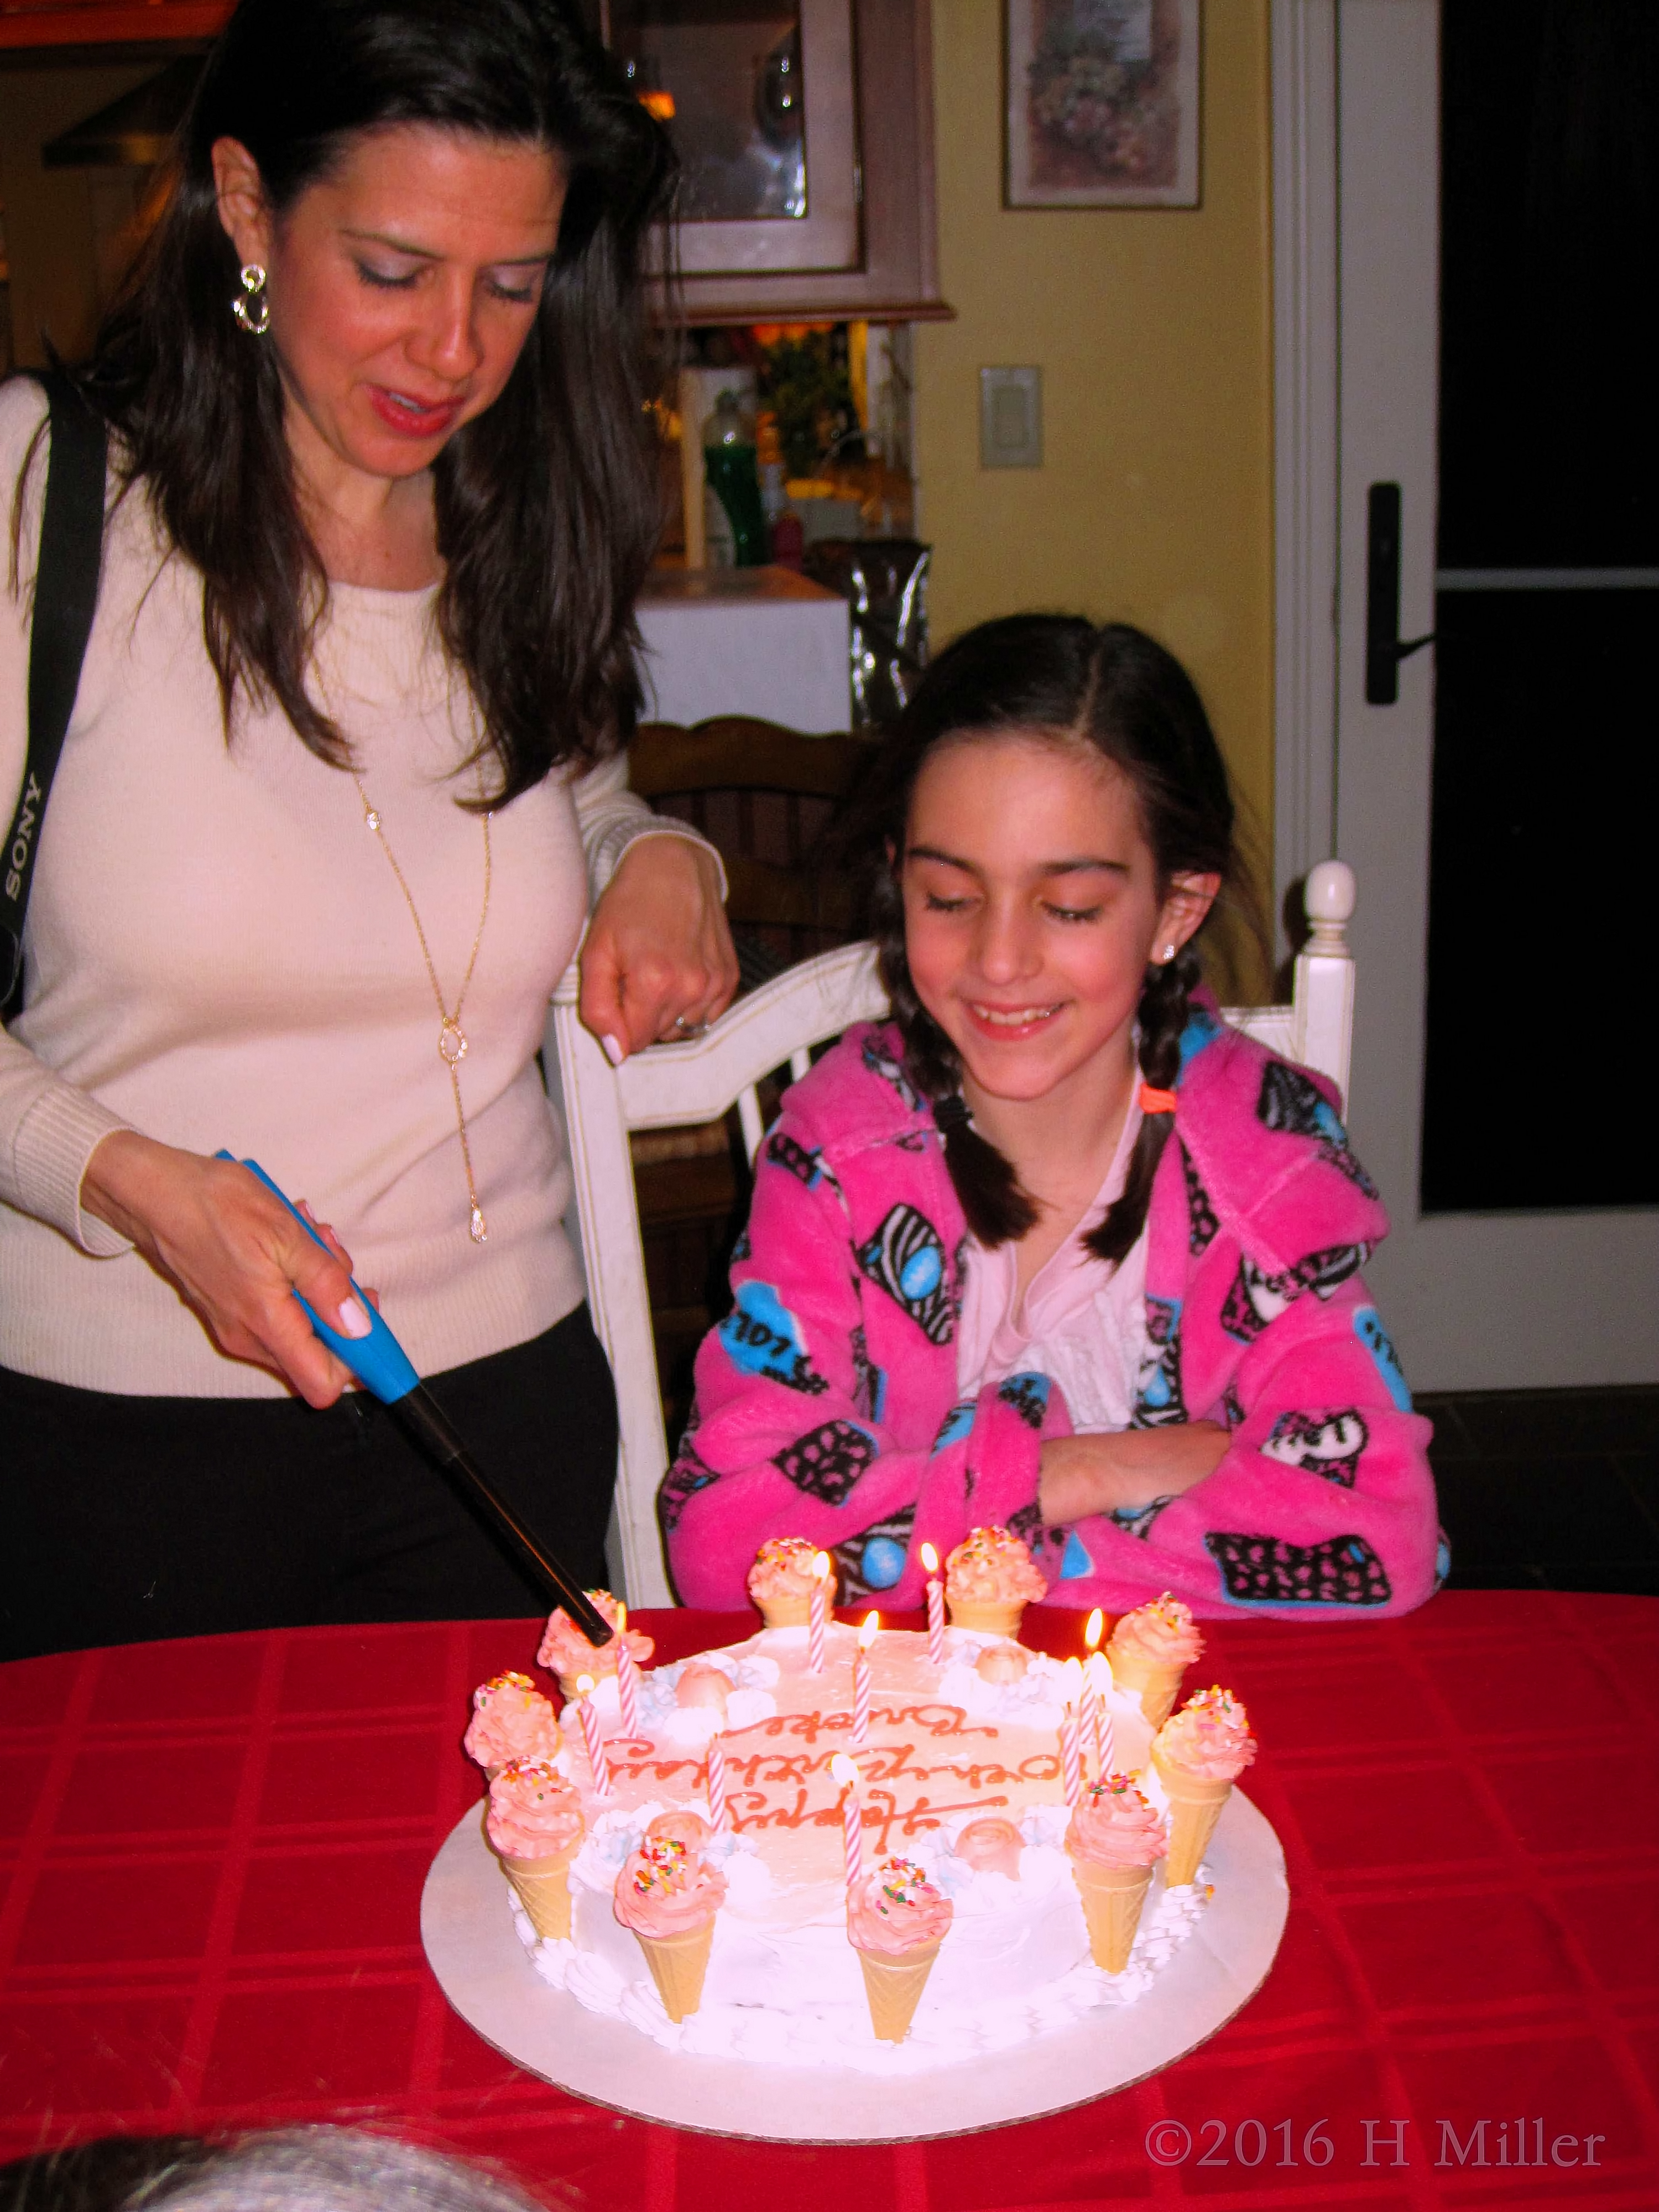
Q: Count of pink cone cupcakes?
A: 10